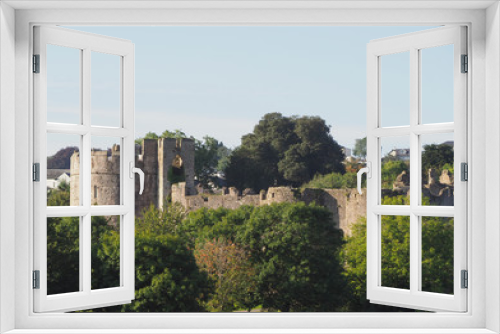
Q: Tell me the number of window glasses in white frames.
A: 12